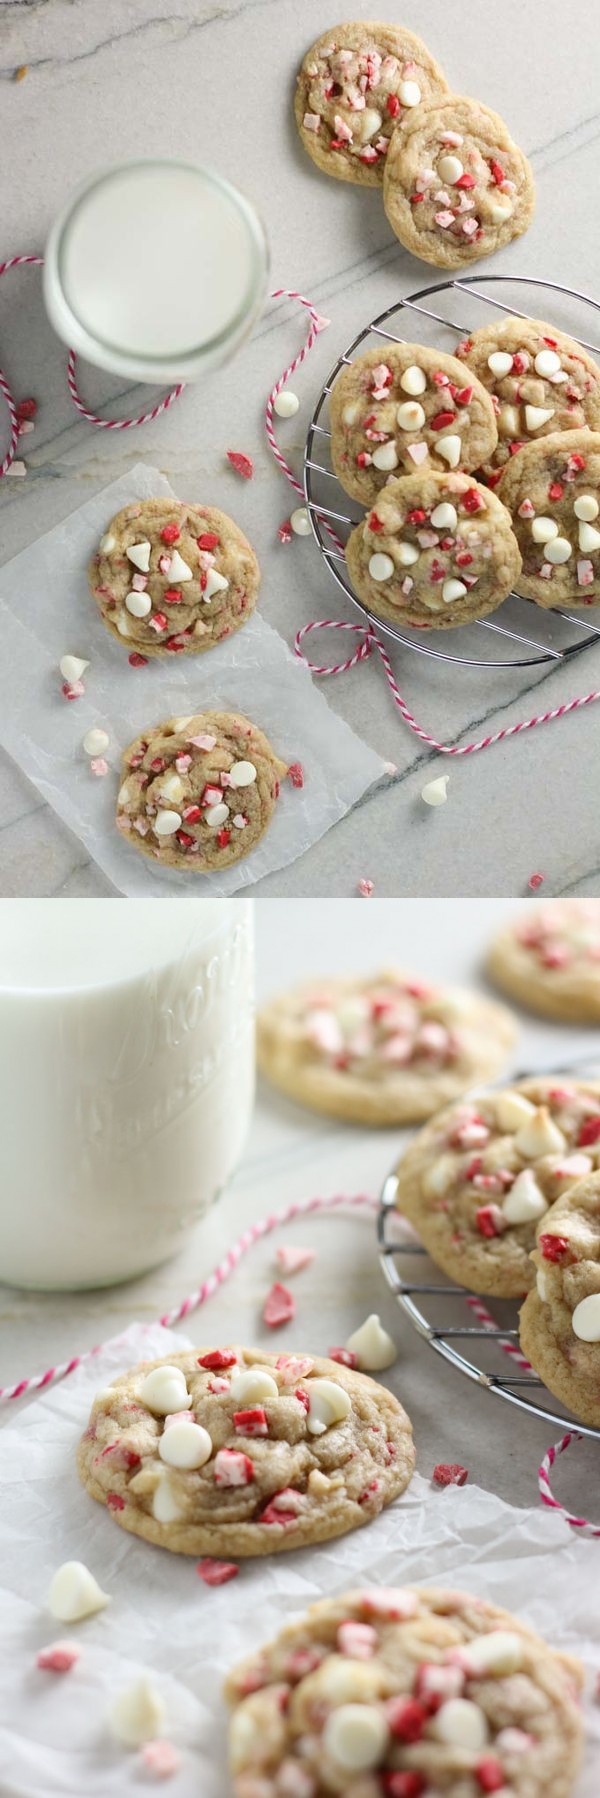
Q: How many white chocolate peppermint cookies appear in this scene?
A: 14